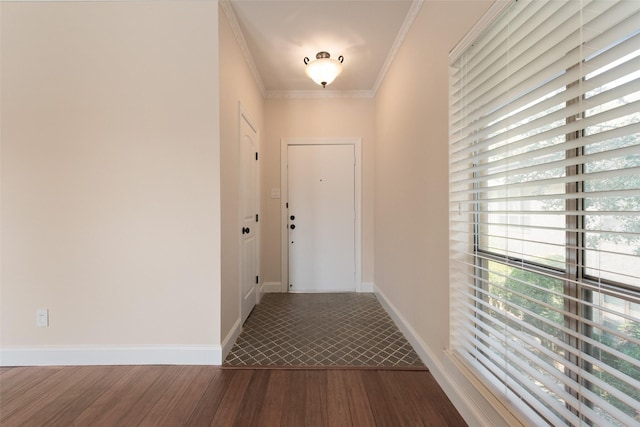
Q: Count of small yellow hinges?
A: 0